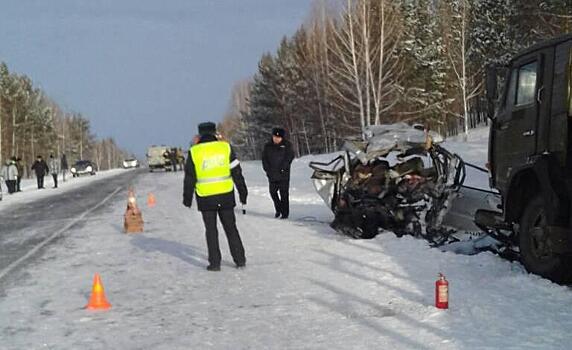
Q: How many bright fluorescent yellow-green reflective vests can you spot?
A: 1